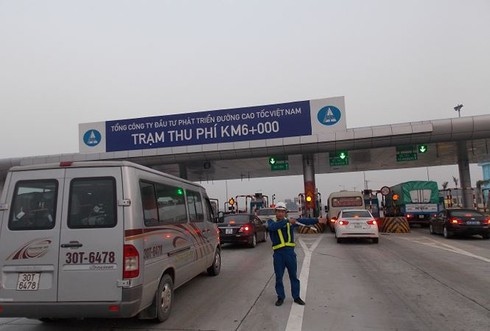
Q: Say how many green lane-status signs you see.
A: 3